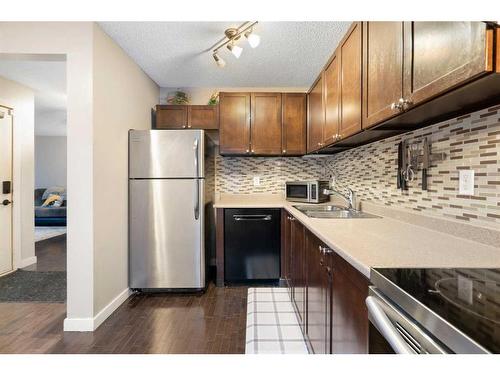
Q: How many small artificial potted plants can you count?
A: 2